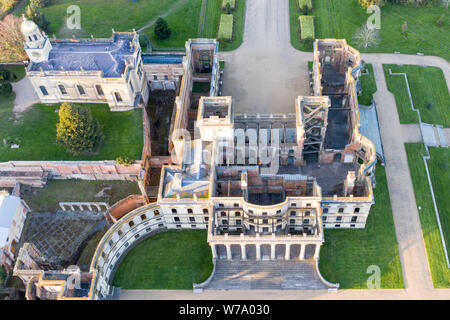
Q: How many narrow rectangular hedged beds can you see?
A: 4